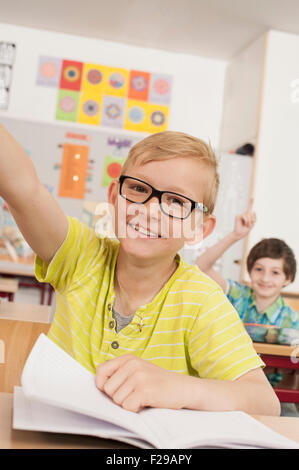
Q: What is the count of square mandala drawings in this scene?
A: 11